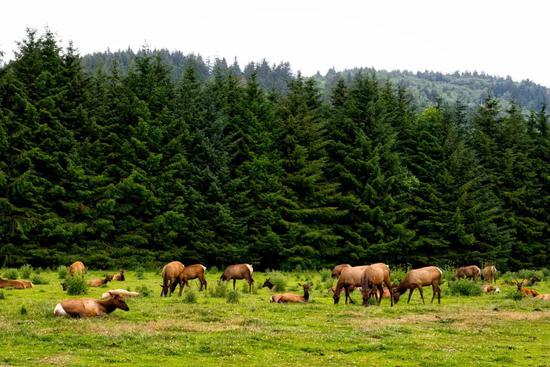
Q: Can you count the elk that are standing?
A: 10